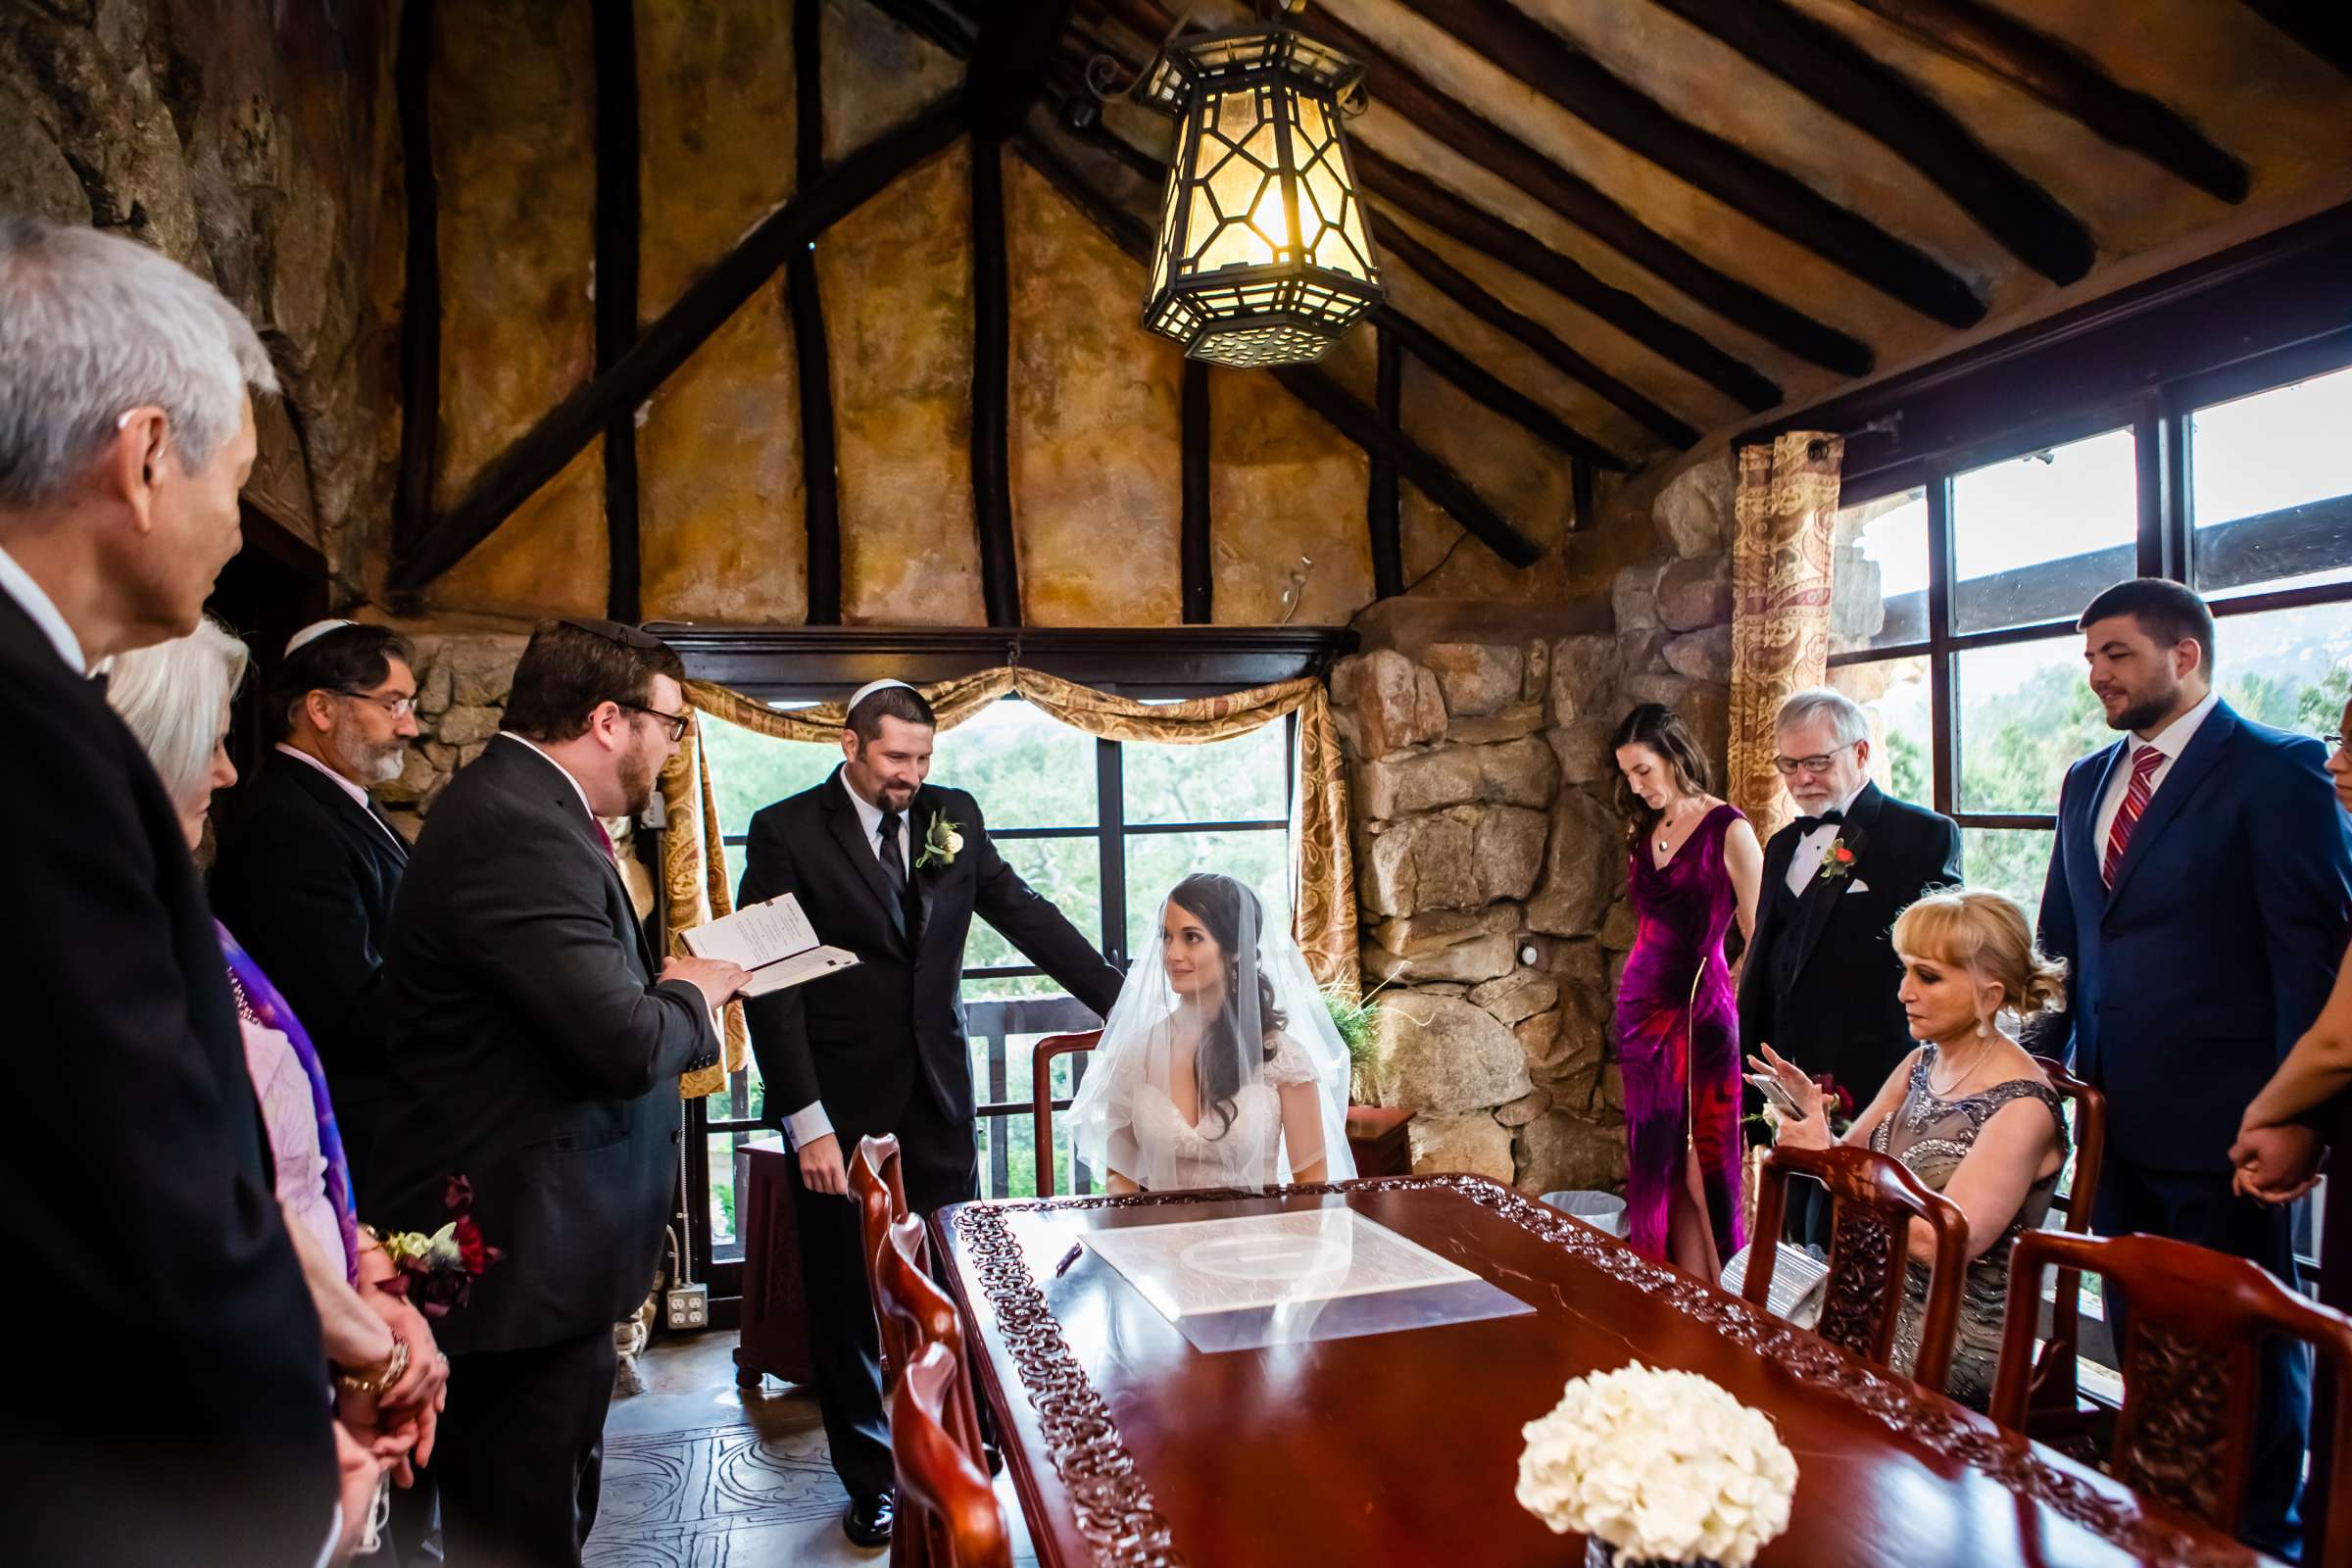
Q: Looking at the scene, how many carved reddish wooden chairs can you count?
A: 7